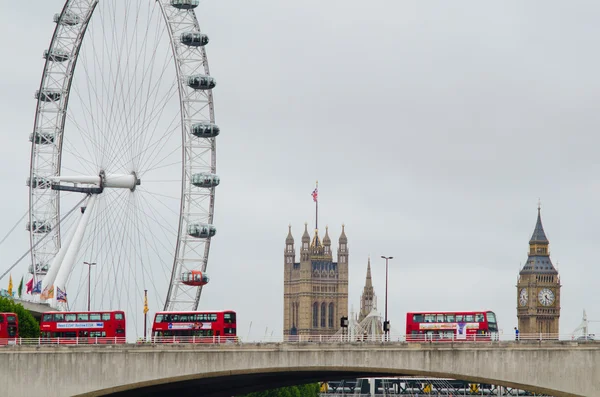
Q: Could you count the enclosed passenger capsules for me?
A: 14